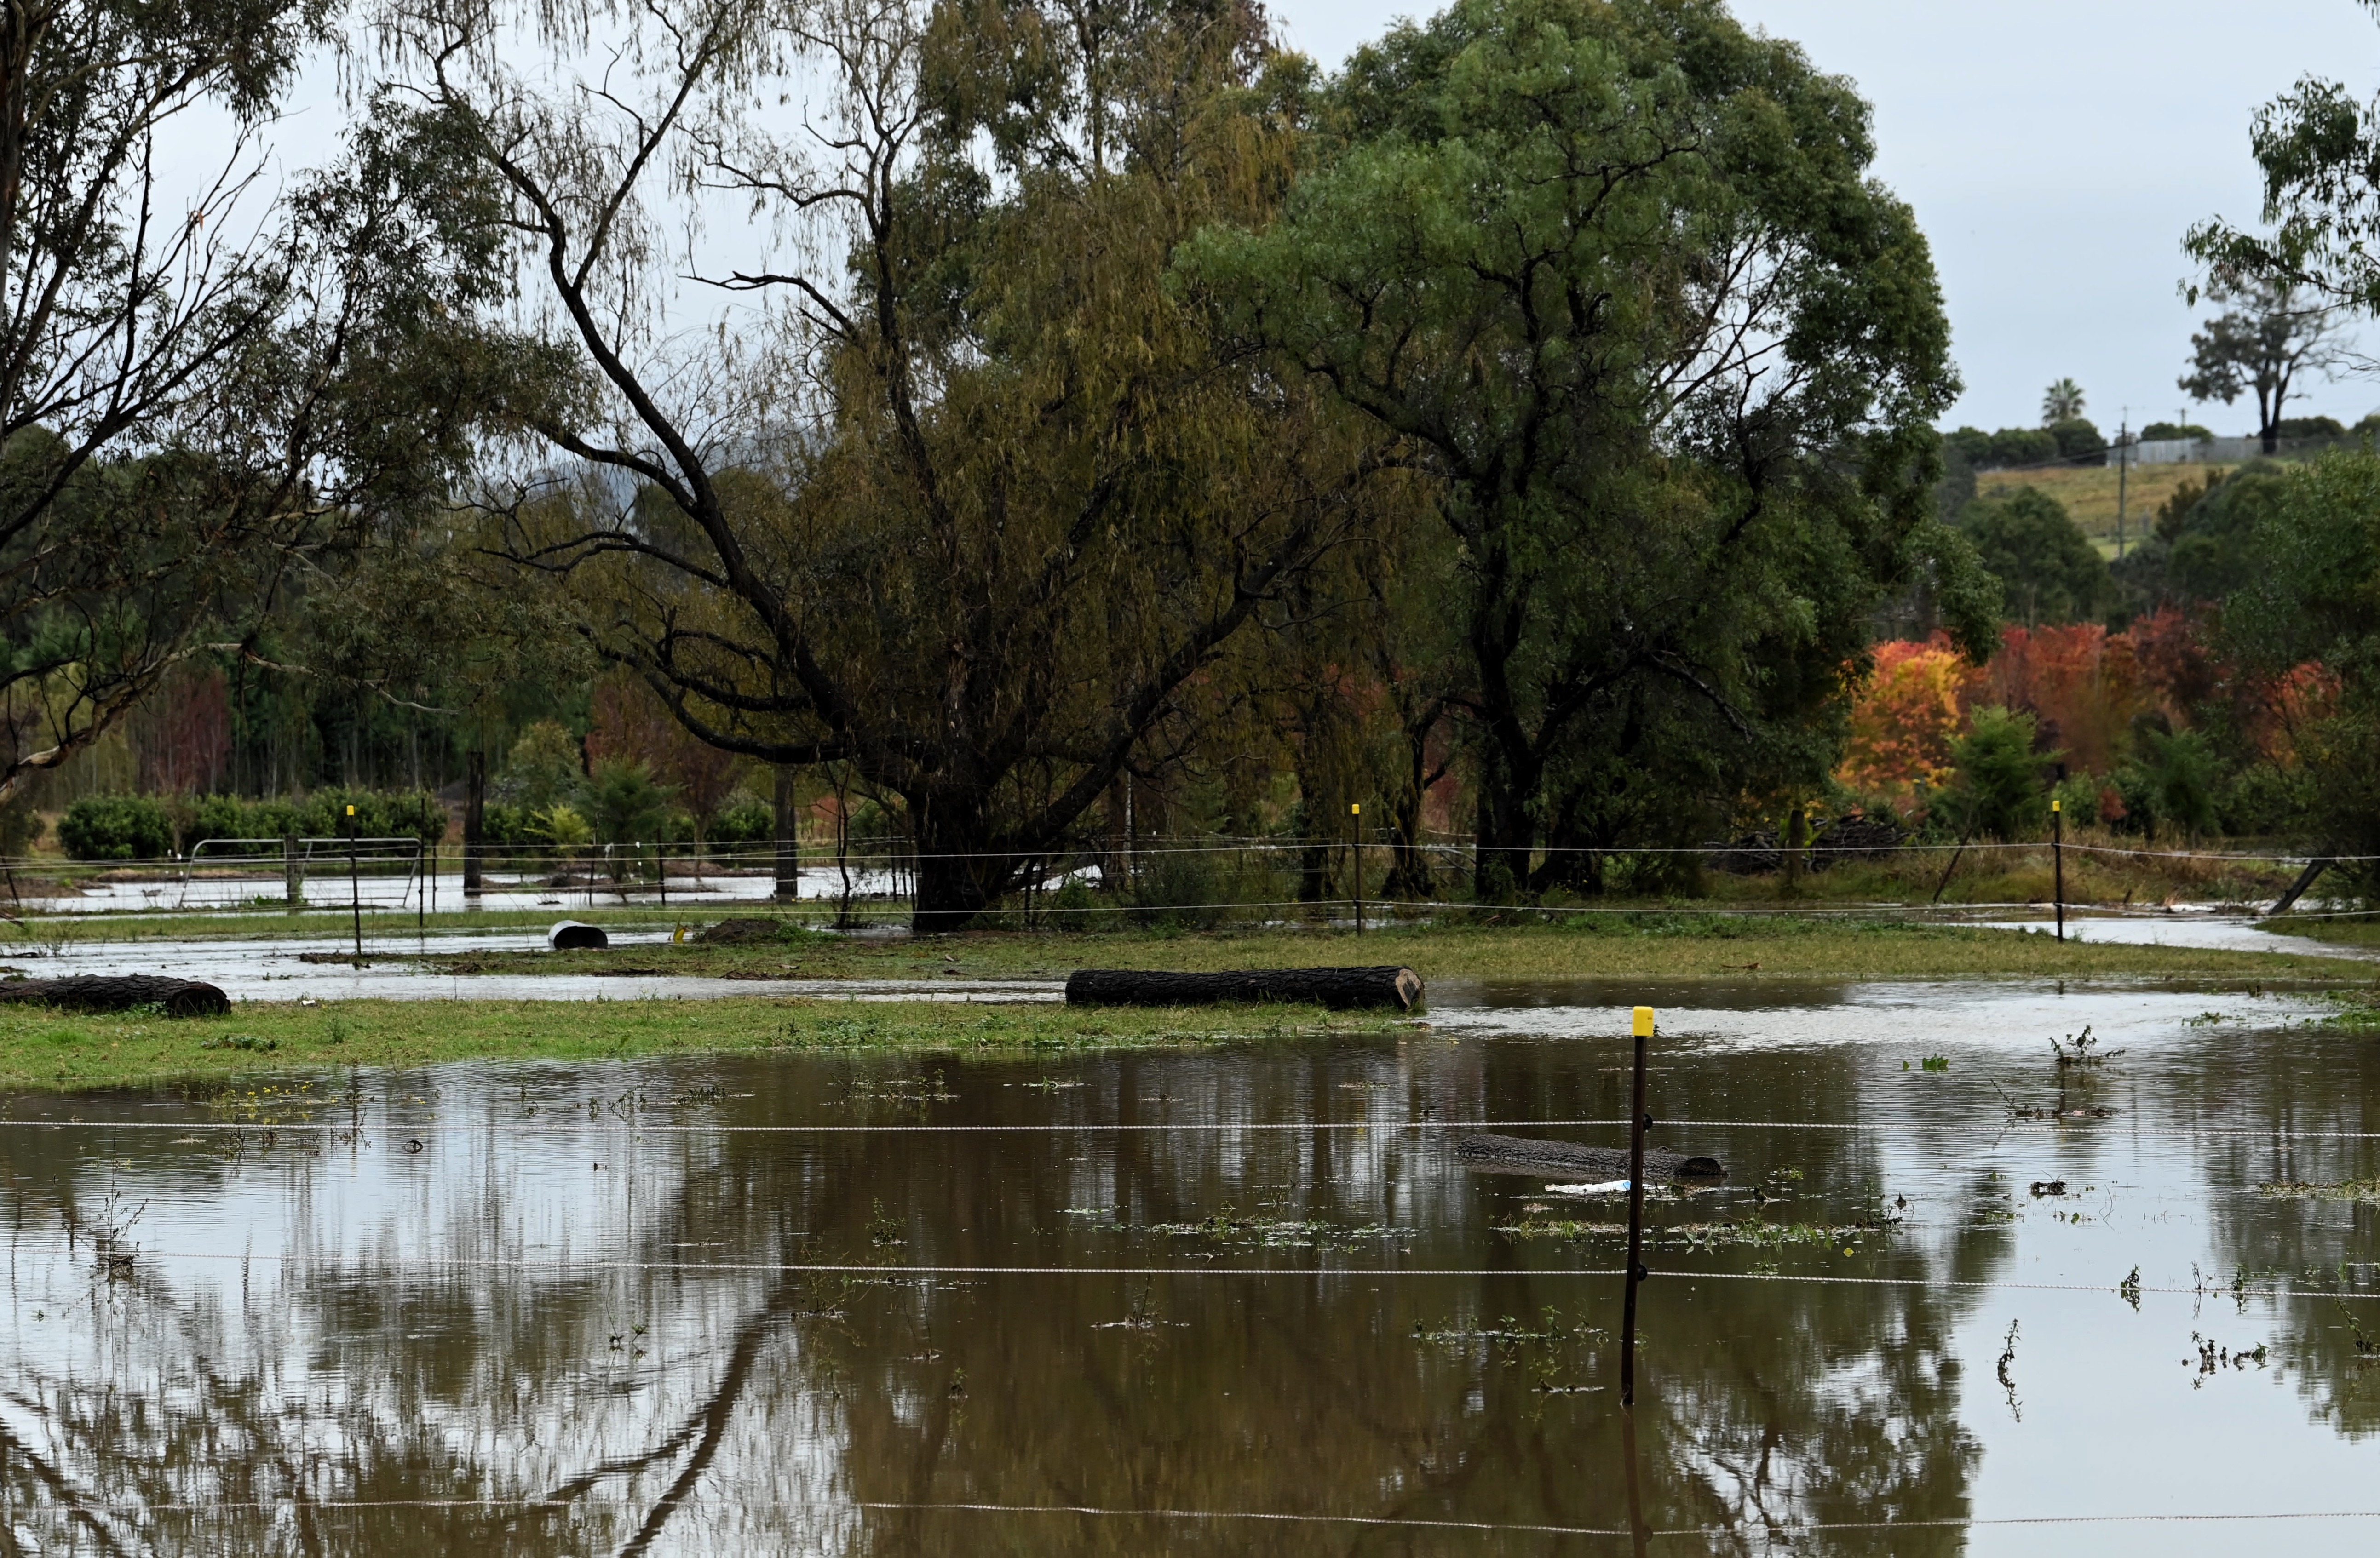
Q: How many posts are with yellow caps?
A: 4